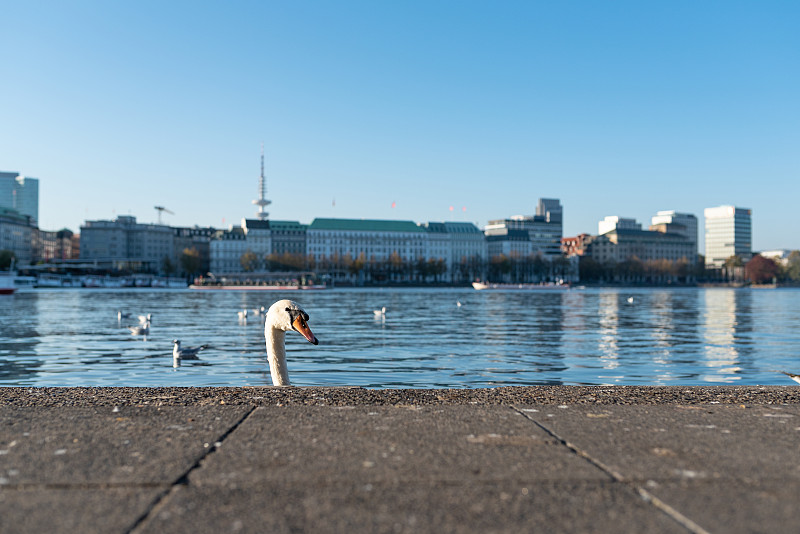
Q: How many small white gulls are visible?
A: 9